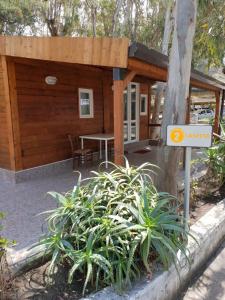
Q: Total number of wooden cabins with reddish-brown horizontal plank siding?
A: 1